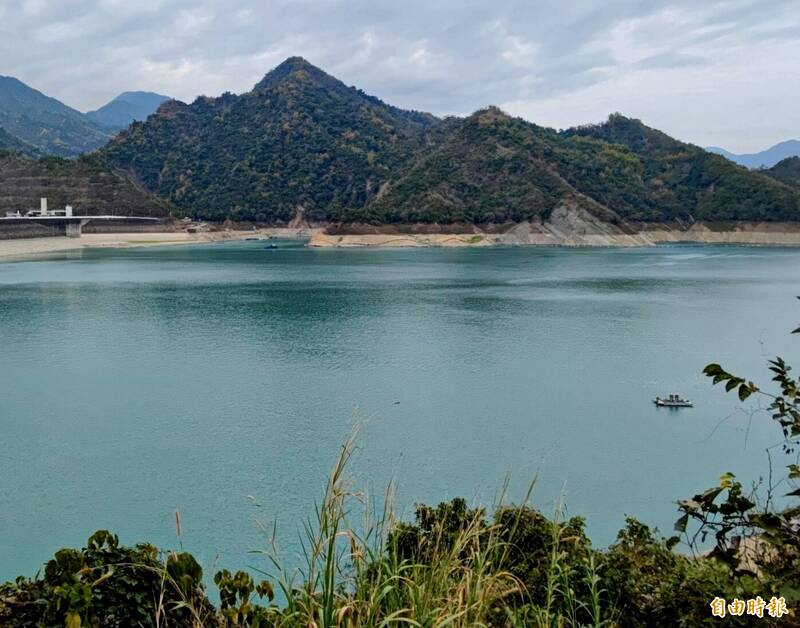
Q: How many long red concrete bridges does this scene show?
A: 0